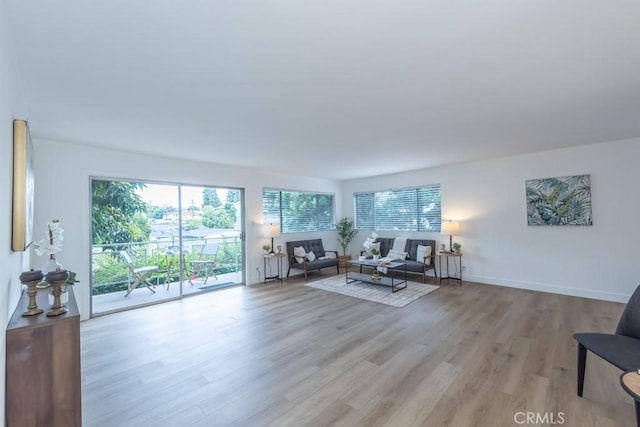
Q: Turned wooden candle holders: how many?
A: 2